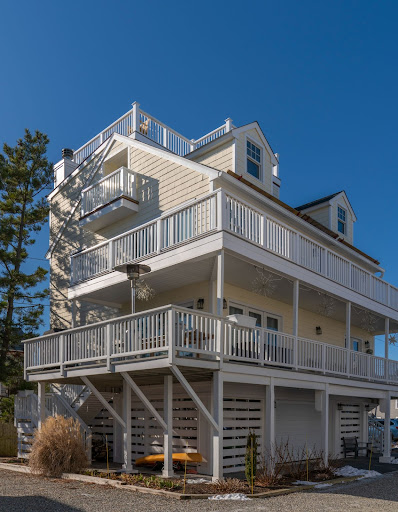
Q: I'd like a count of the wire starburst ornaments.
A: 5